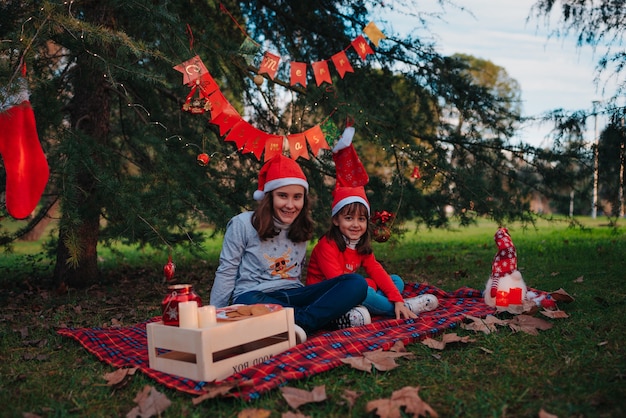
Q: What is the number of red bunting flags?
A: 14